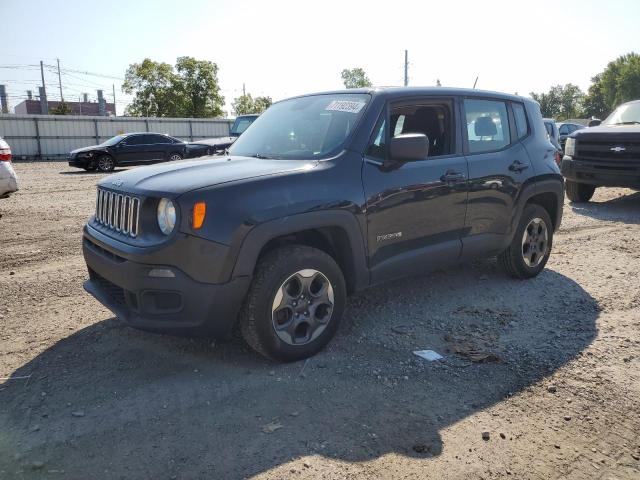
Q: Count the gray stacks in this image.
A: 5